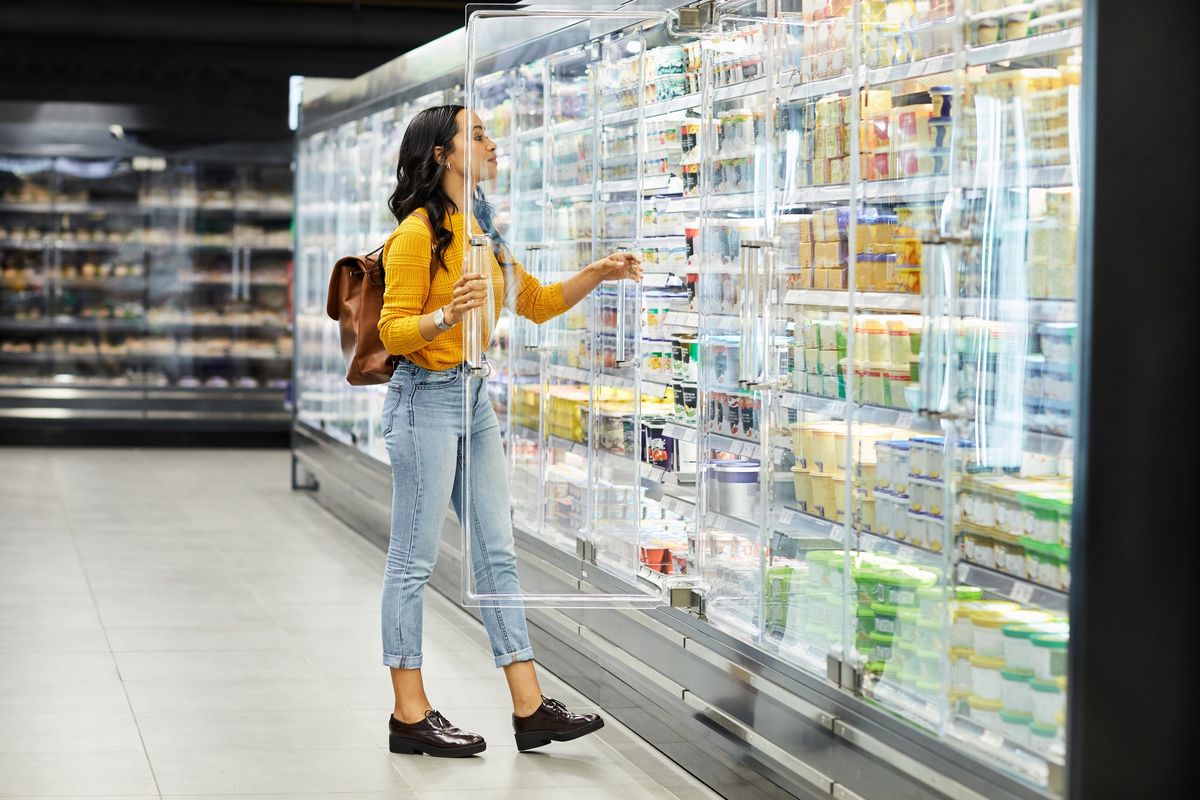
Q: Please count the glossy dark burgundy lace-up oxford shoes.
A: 2